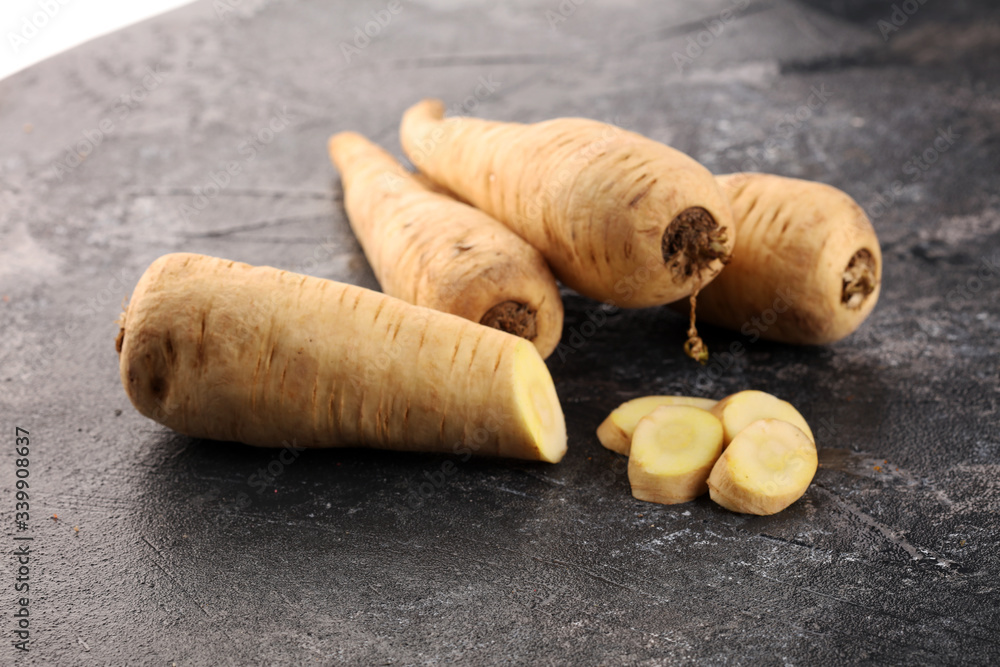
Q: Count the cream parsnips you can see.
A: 4